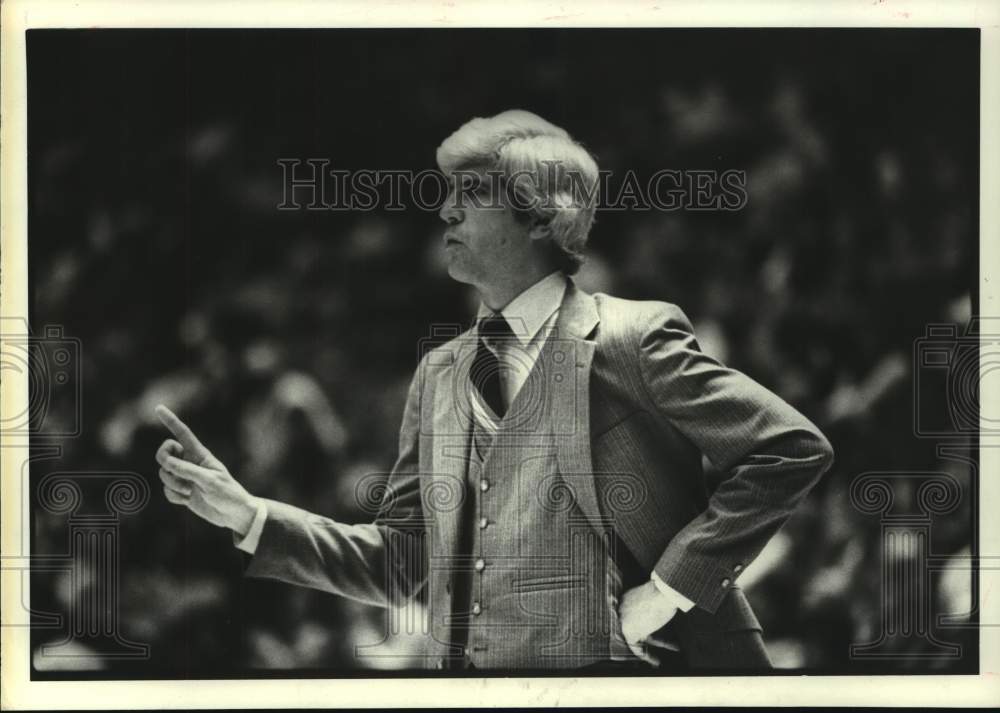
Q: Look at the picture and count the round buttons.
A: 6